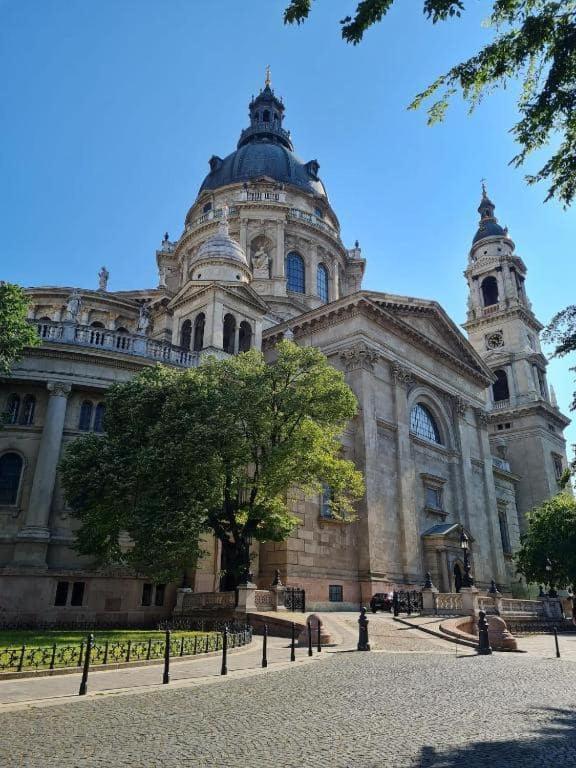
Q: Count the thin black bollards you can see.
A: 8